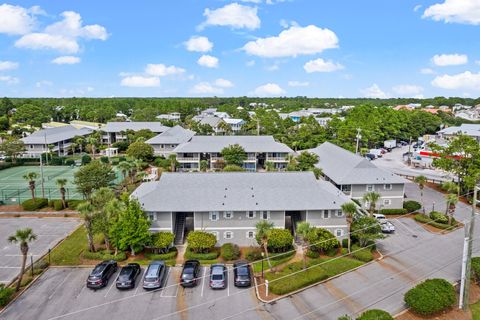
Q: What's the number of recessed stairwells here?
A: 2